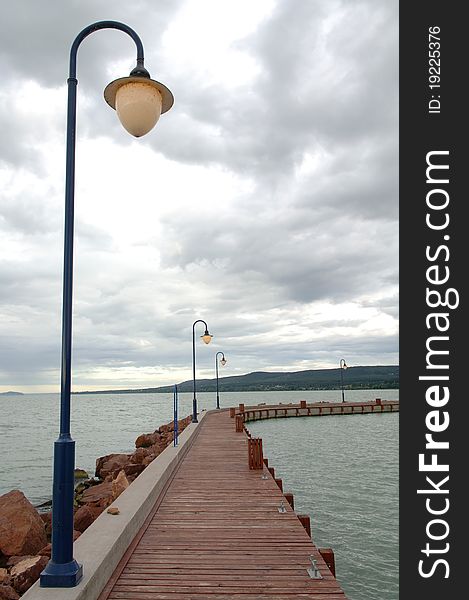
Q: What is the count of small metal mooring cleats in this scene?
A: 3